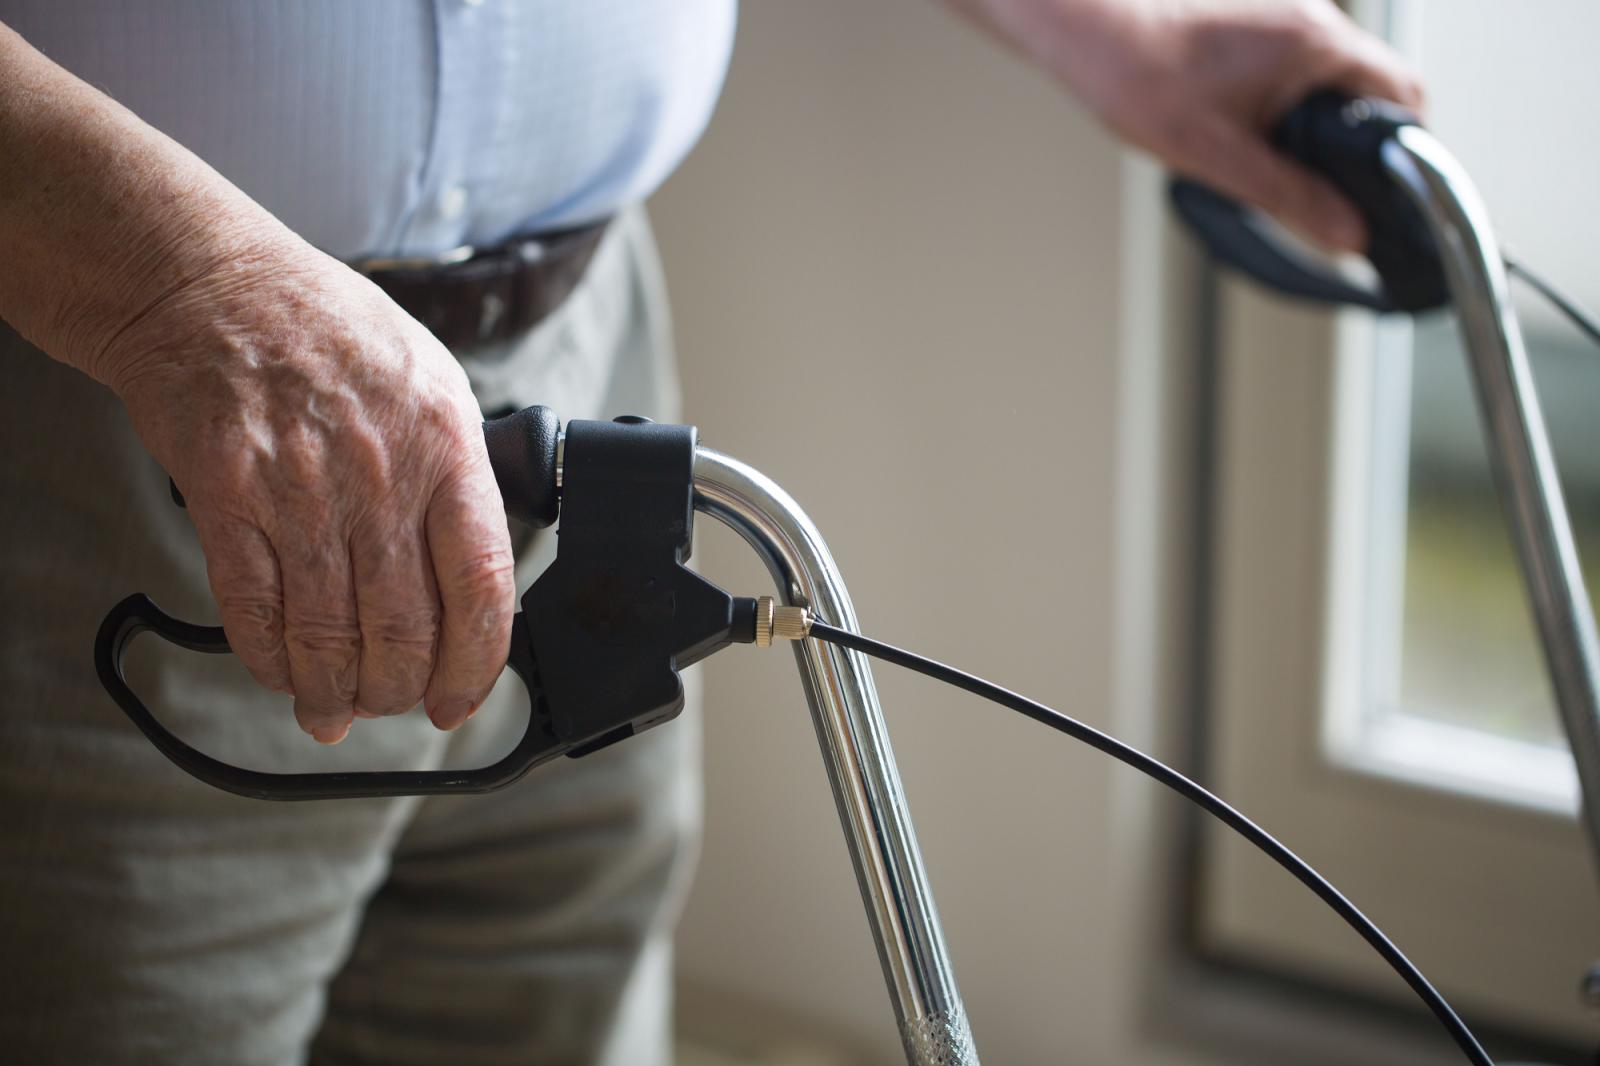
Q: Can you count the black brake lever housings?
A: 2